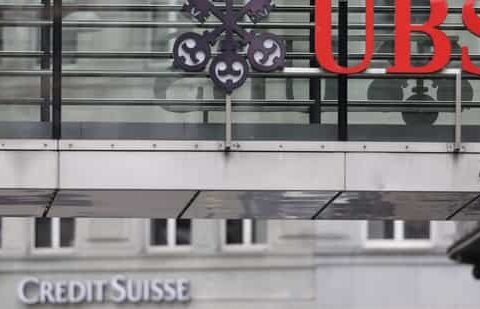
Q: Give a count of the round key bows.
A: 3